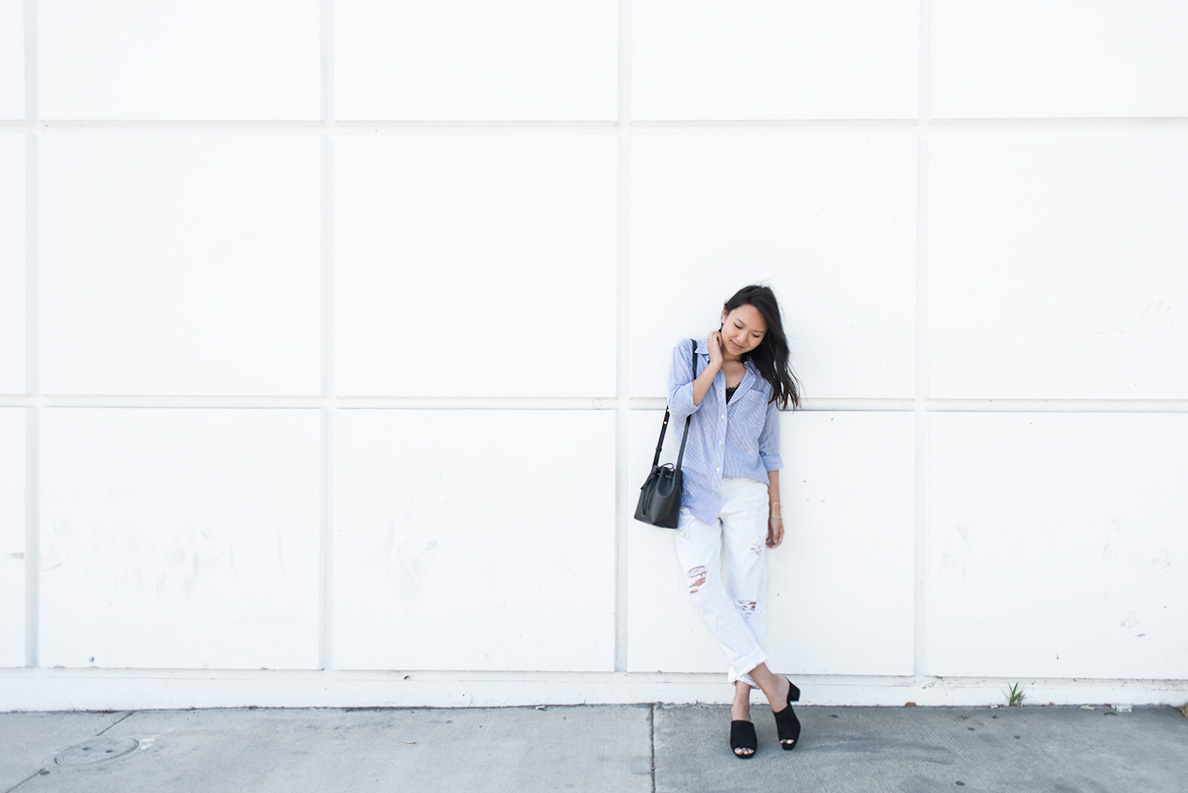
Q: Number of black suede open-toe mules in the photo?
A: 2